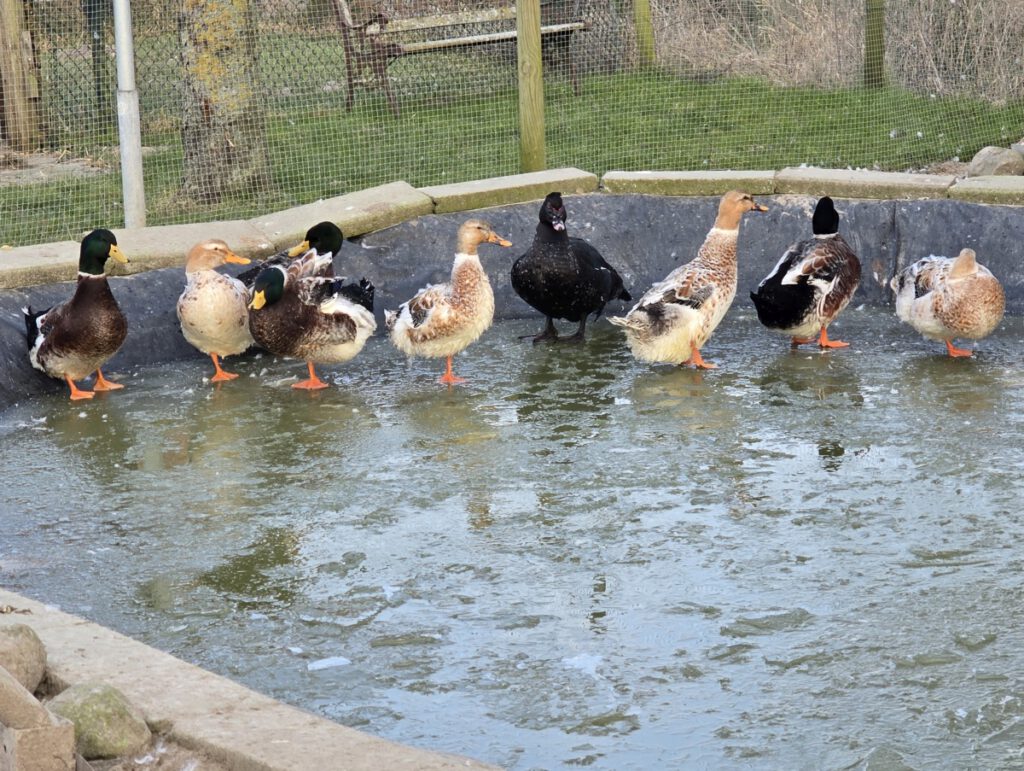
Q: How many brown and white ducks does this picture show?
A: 4